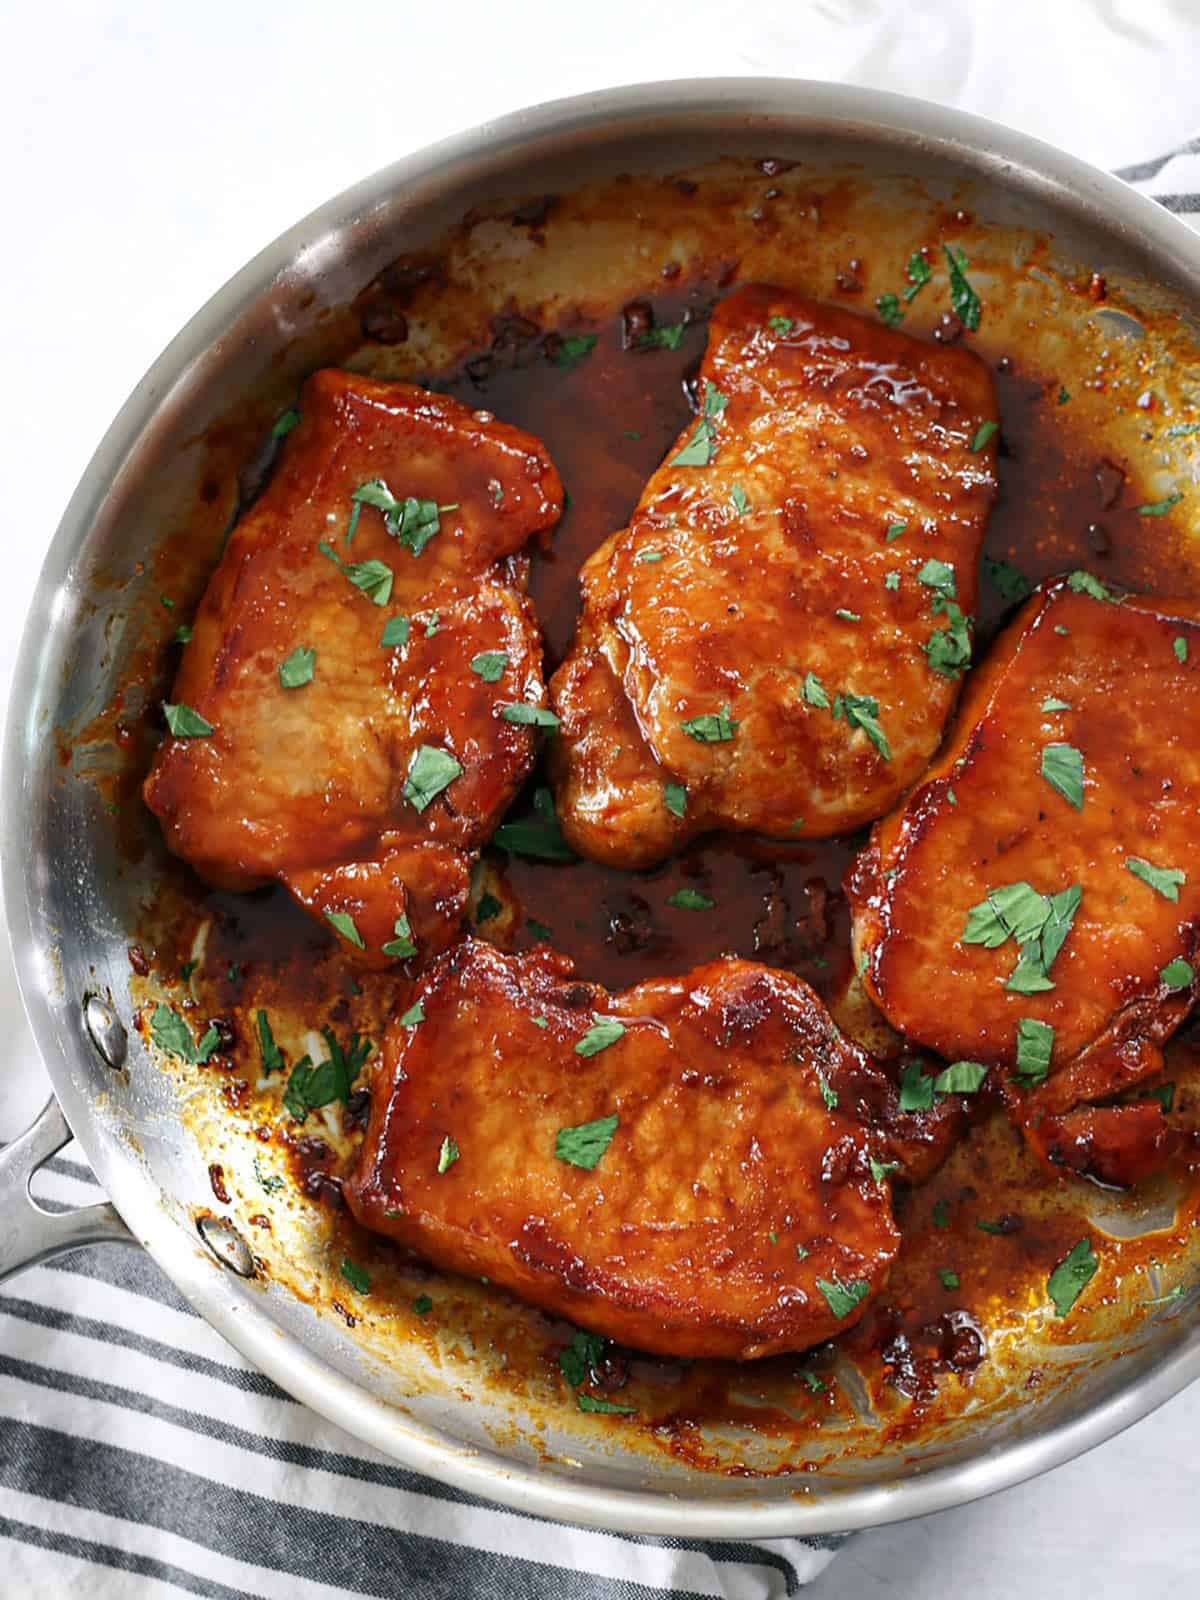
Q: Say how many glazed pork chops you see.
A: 4